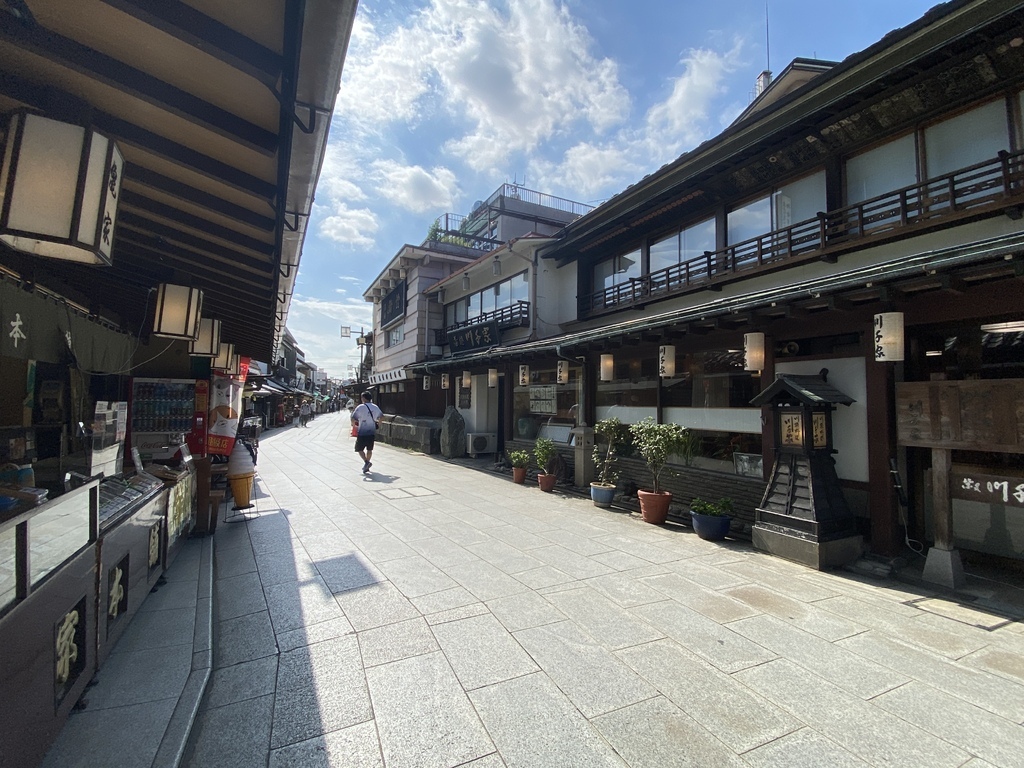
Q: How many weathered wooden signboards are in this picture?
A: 1